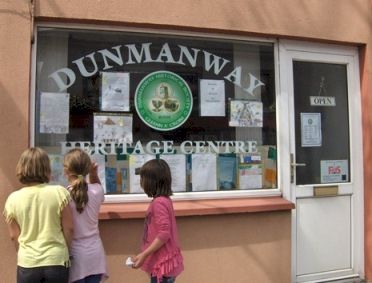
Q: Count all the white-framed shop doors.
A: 1